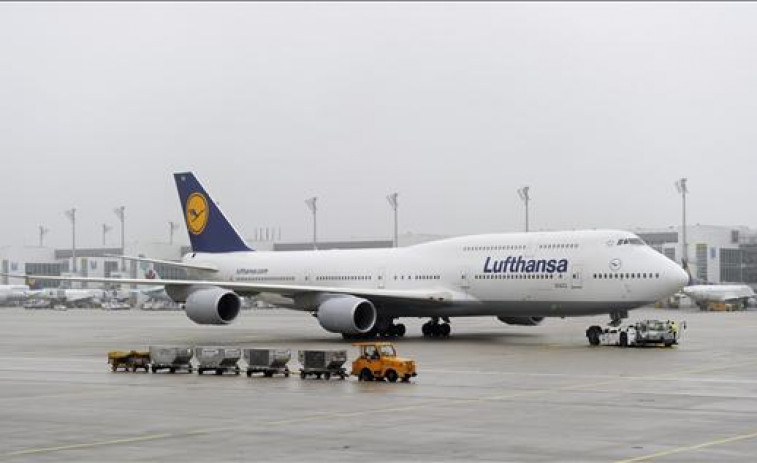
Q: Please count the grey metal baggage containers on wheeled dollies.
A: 4